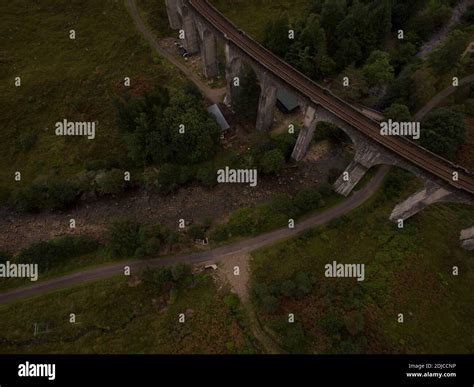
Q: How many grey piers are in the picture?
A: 9